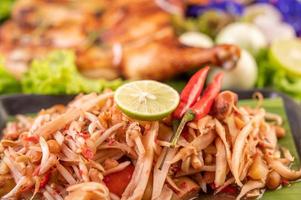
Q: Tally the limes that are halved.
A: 2